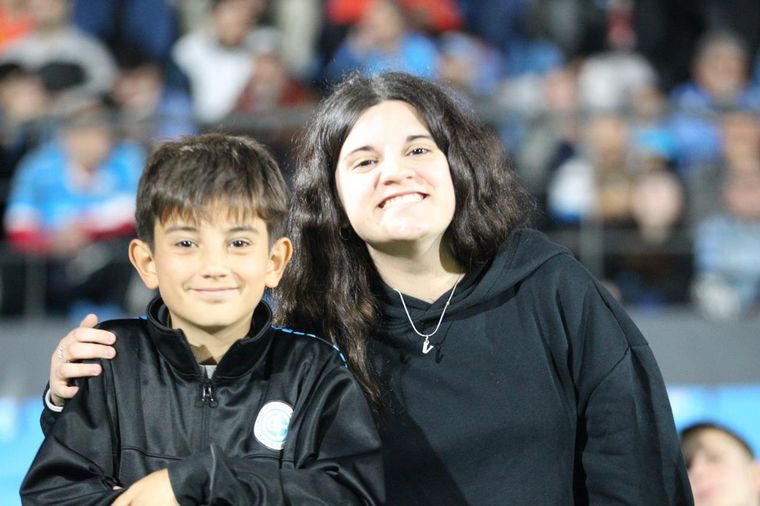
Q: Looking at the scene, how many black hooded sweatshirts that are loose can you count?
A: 1